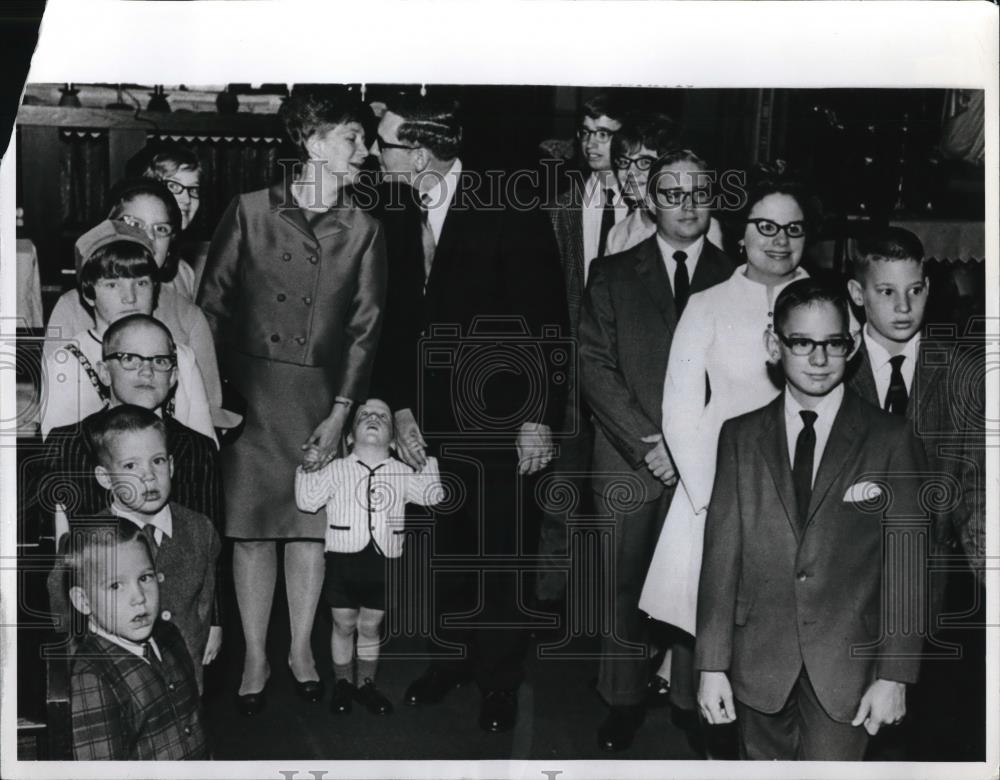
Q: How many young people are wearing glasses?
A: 8